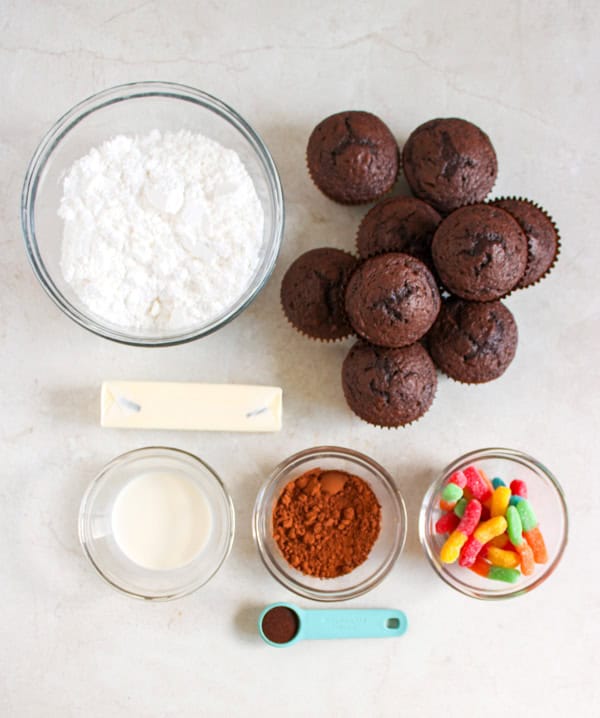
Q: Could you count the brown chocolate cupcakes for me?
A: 9